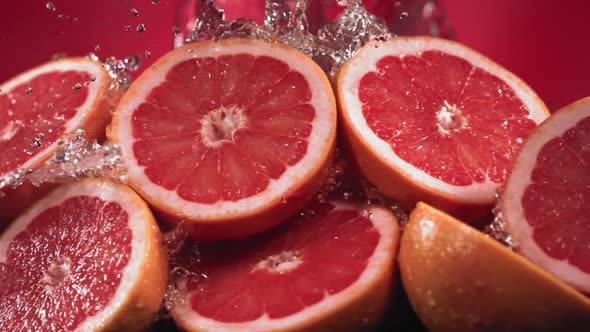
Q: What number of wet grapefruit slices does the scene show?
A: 7